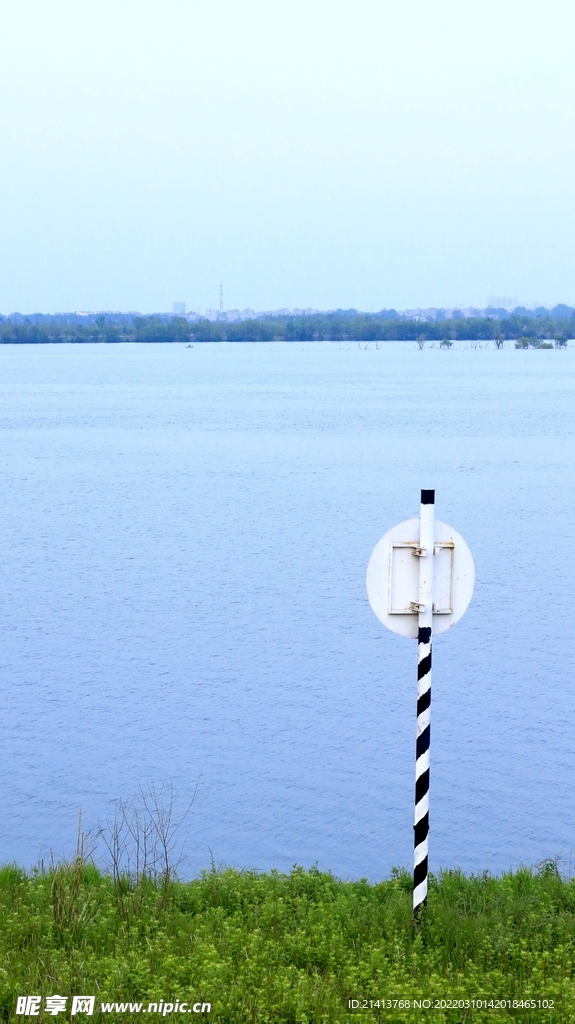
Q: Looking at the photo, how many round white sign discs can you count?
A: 1